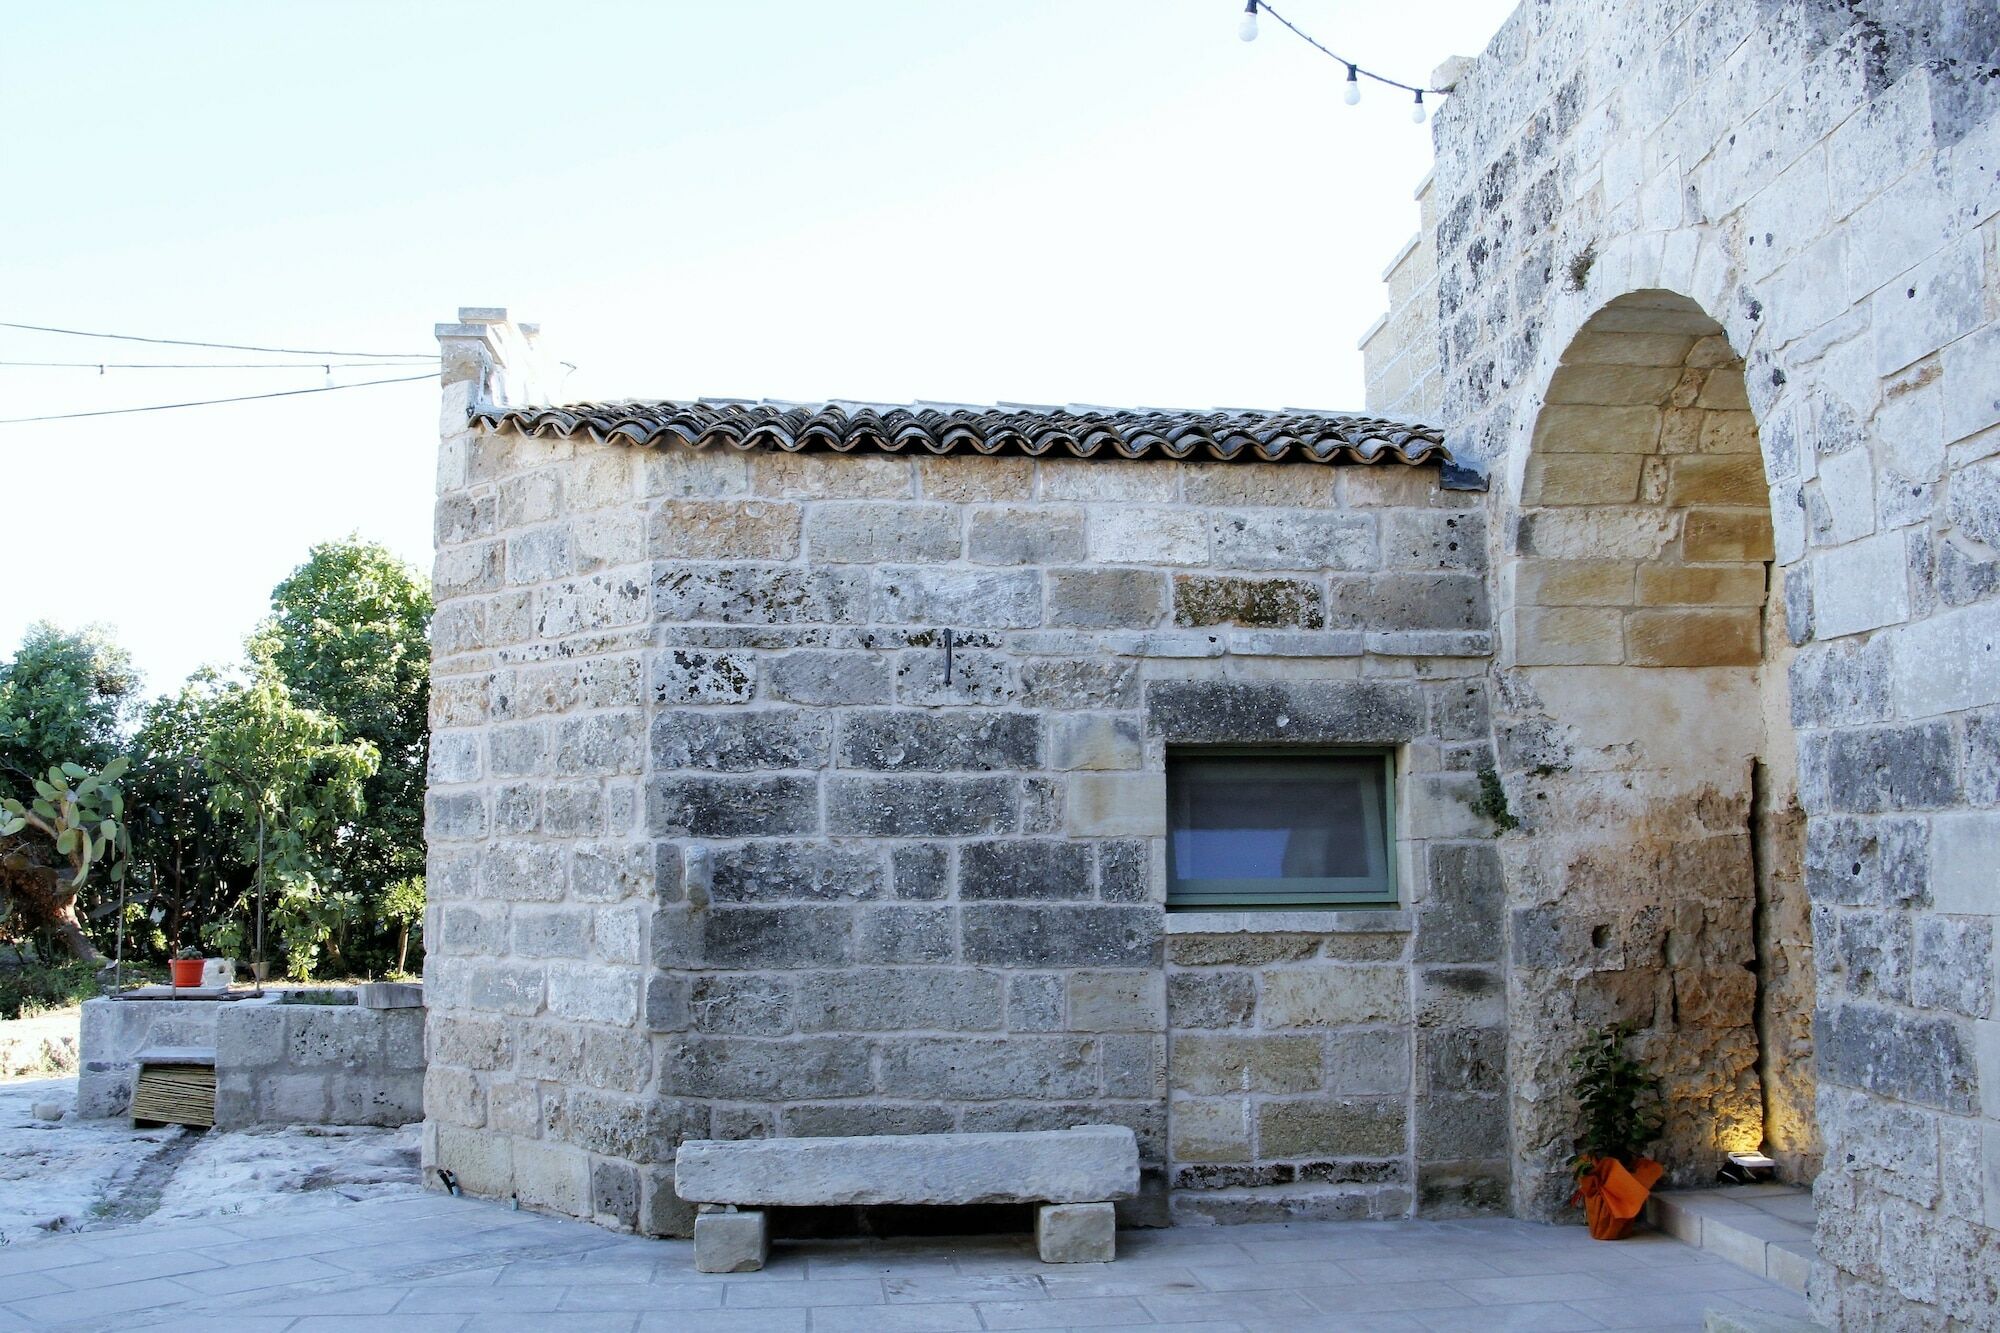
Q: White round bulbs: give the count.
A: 3